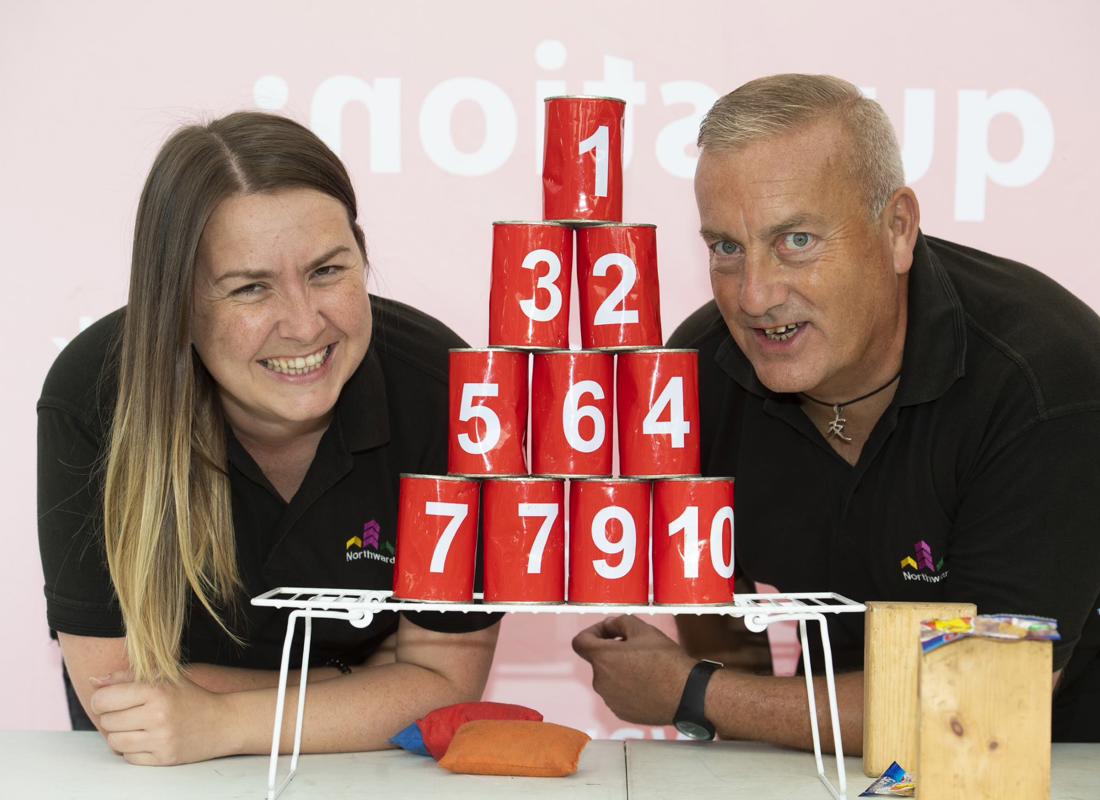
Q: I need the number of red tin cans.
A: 10